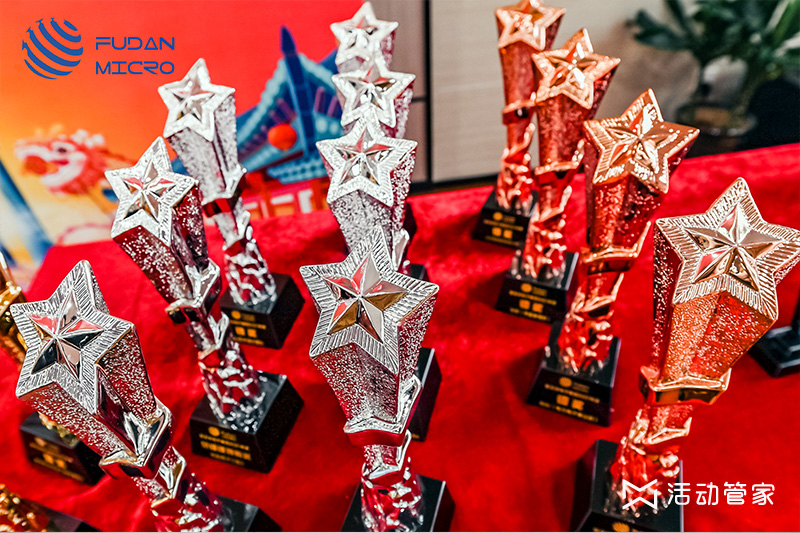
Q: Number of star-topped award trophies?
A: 11